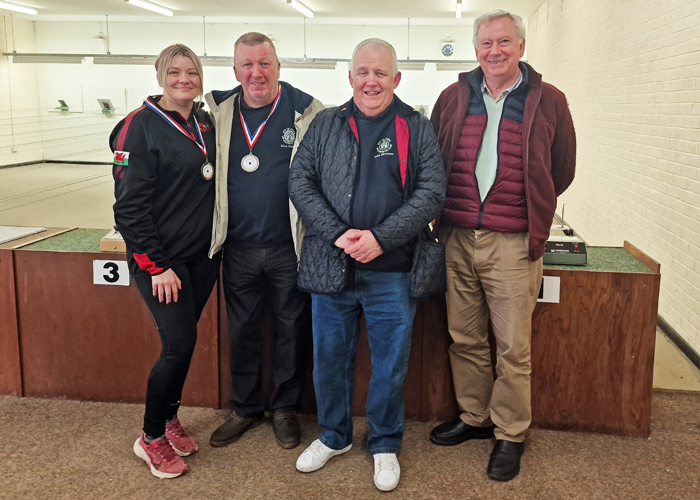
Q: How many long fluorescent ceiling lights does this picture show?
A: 4